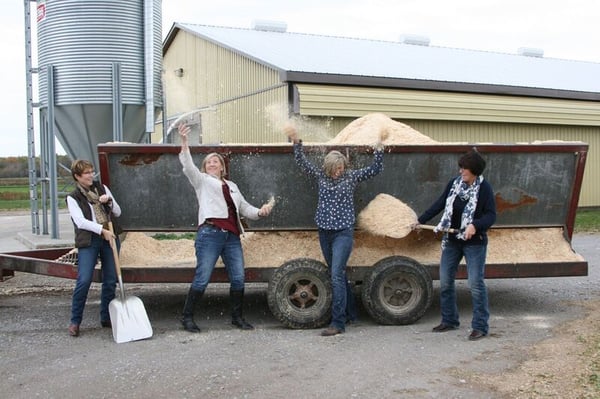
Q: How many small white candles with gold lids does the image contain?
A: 0